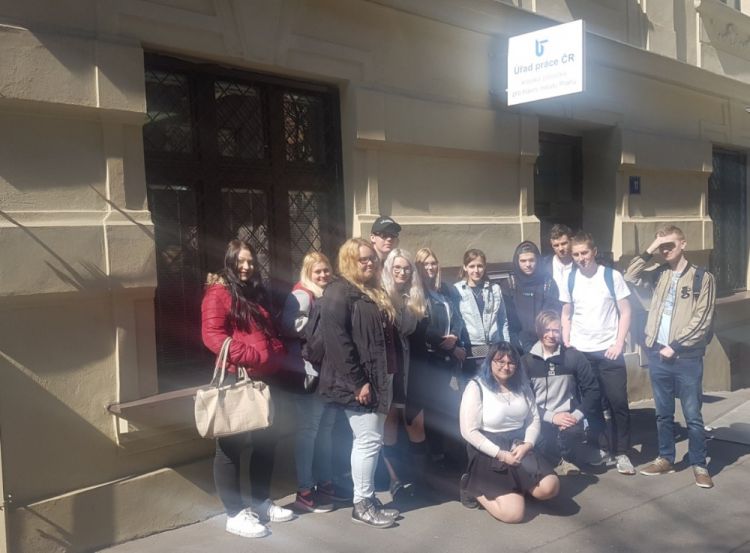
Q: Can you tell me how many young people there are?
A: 13